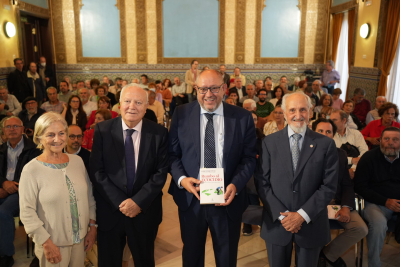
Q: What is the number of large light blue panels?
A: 3